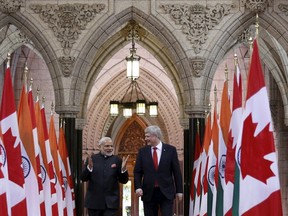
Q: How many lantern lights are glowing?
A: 5